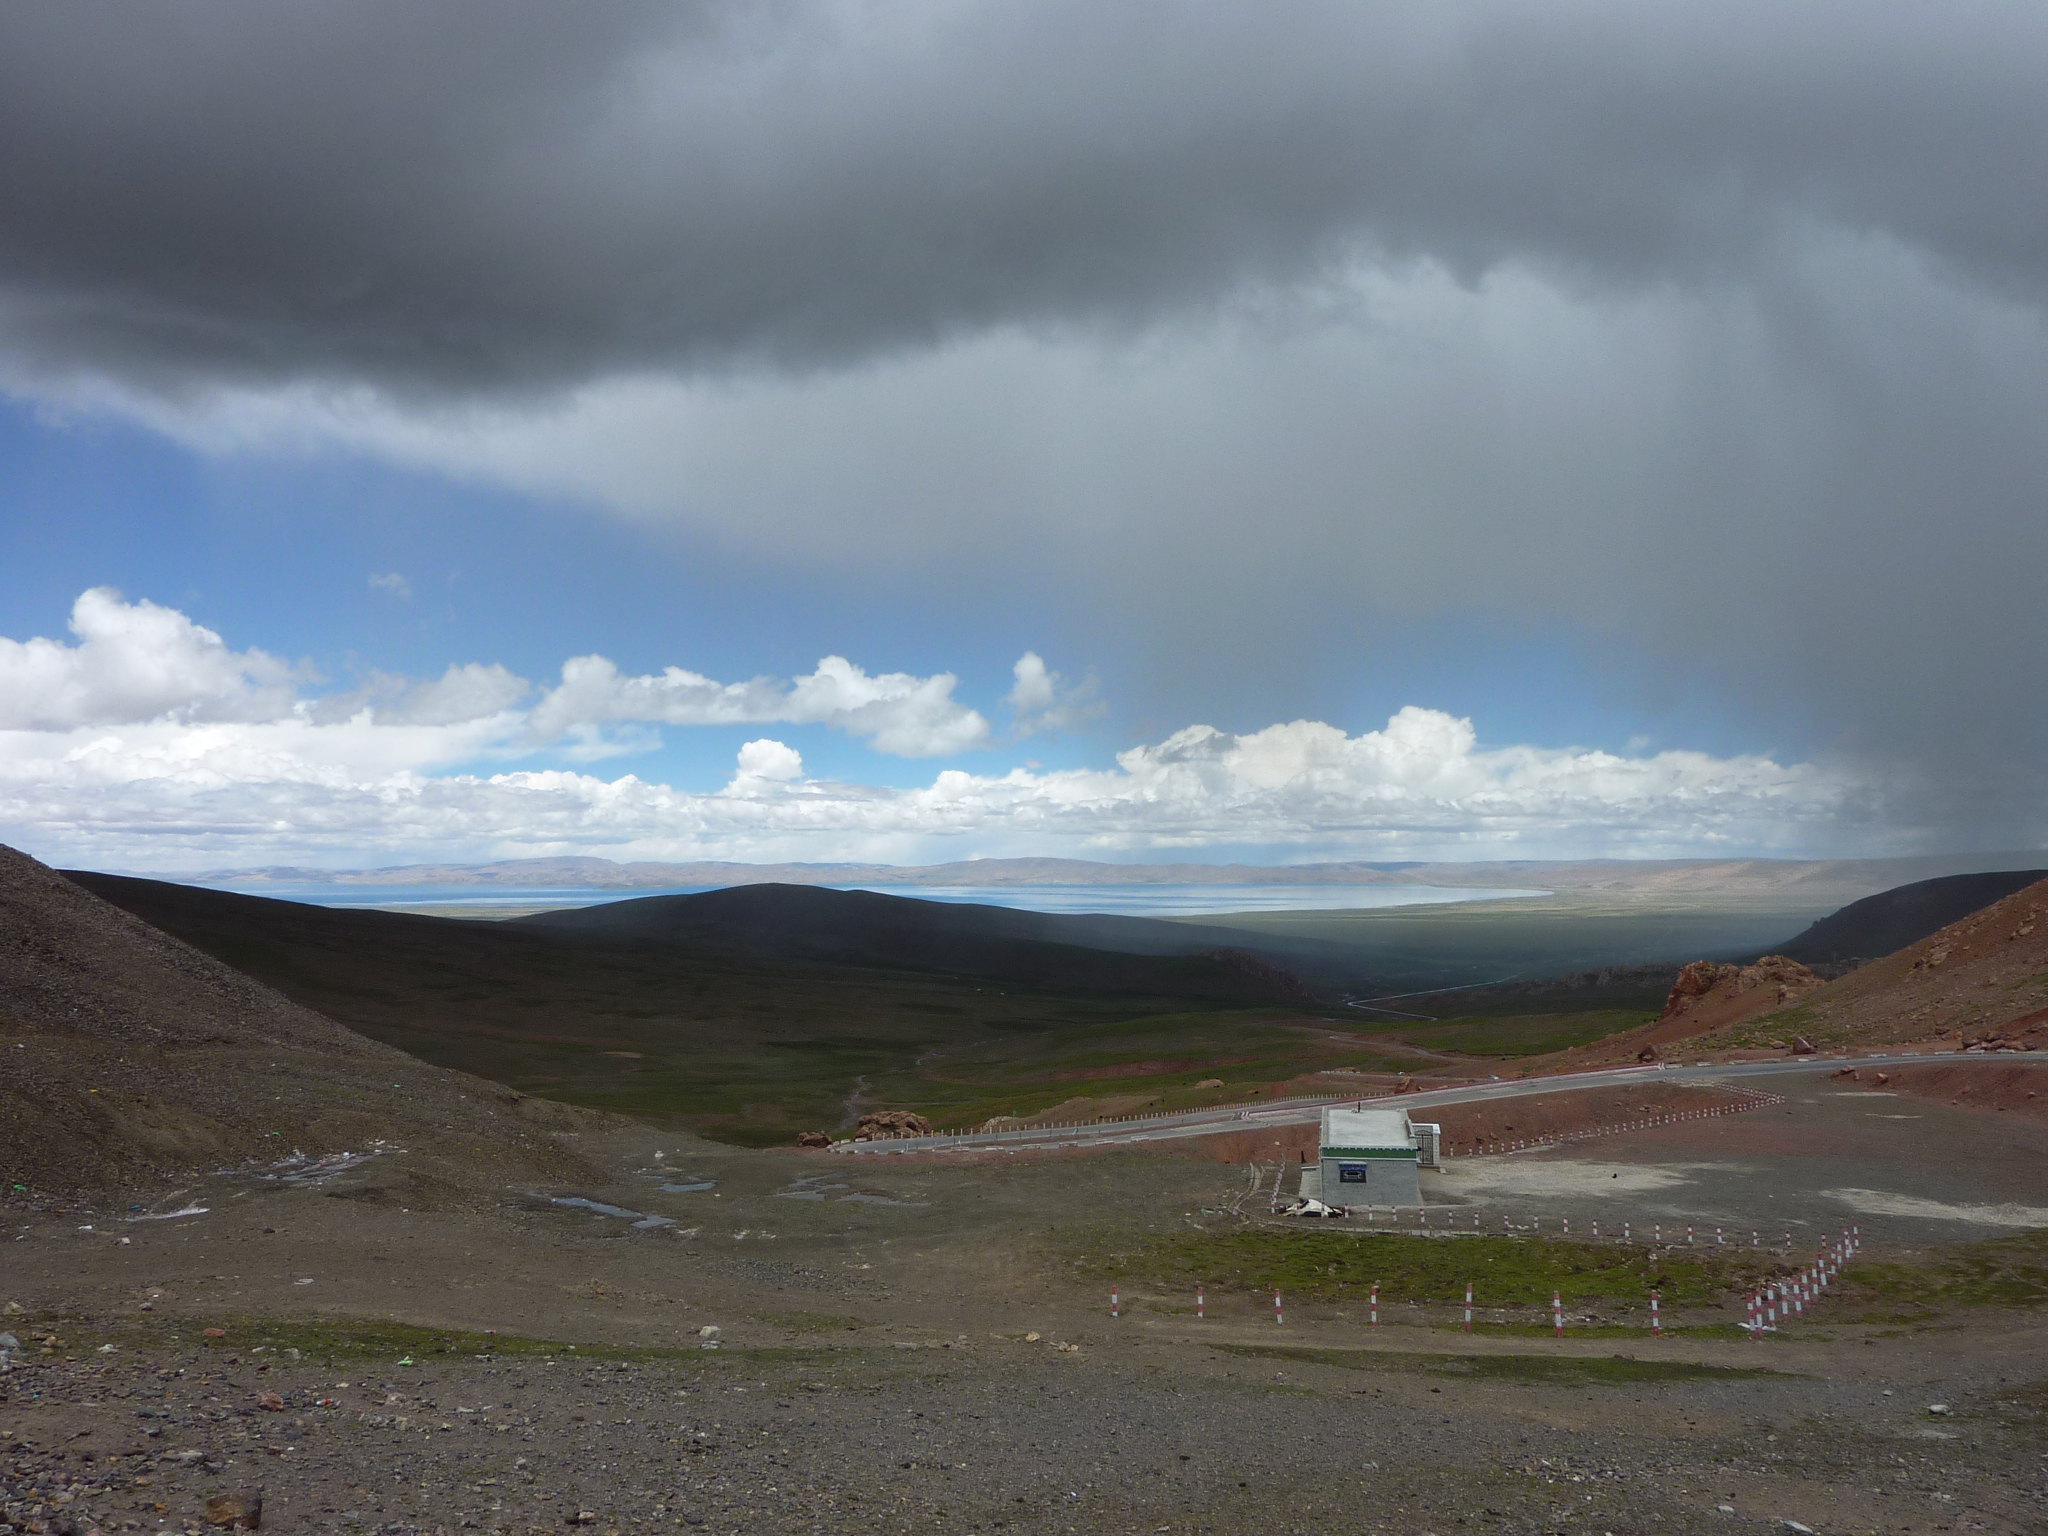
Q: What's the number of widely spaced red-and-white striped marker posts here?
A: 7